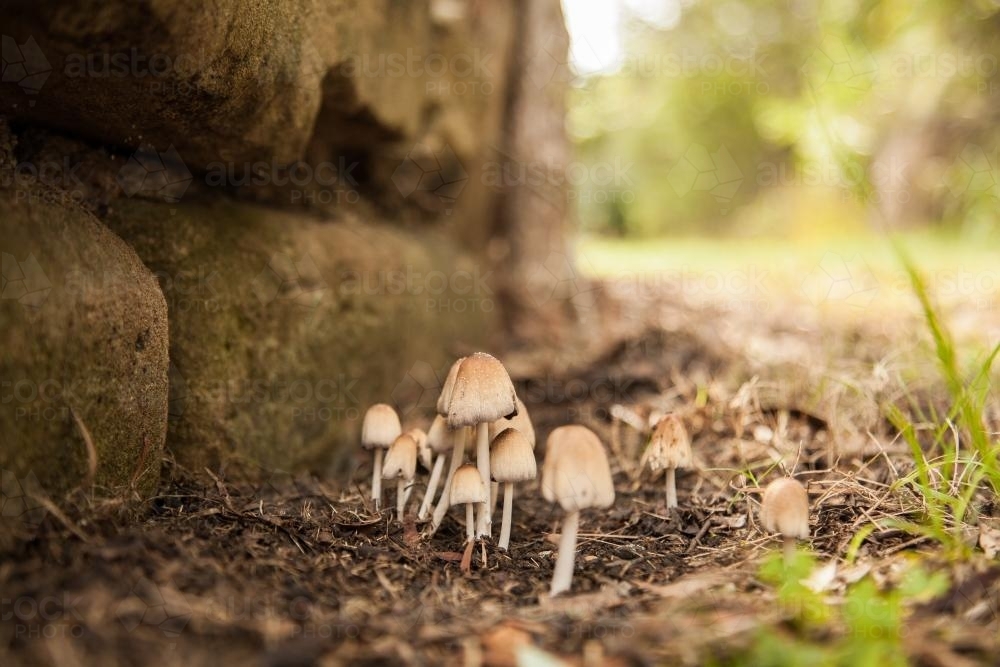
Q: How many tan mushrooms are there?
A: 12